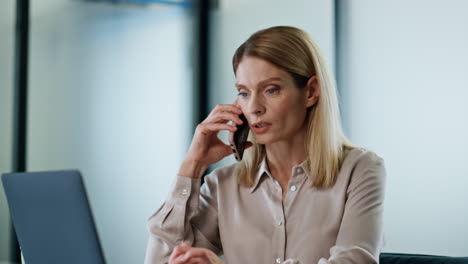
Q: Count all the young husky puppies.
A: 0